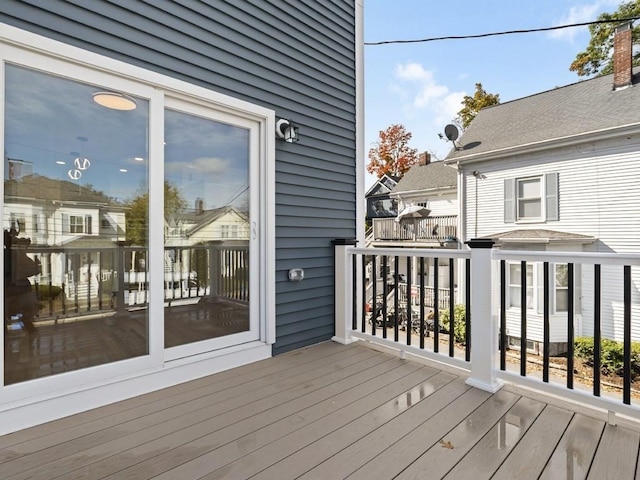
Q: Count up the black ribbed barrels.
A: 0